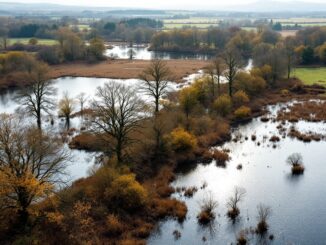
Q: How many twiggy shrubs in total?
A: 4